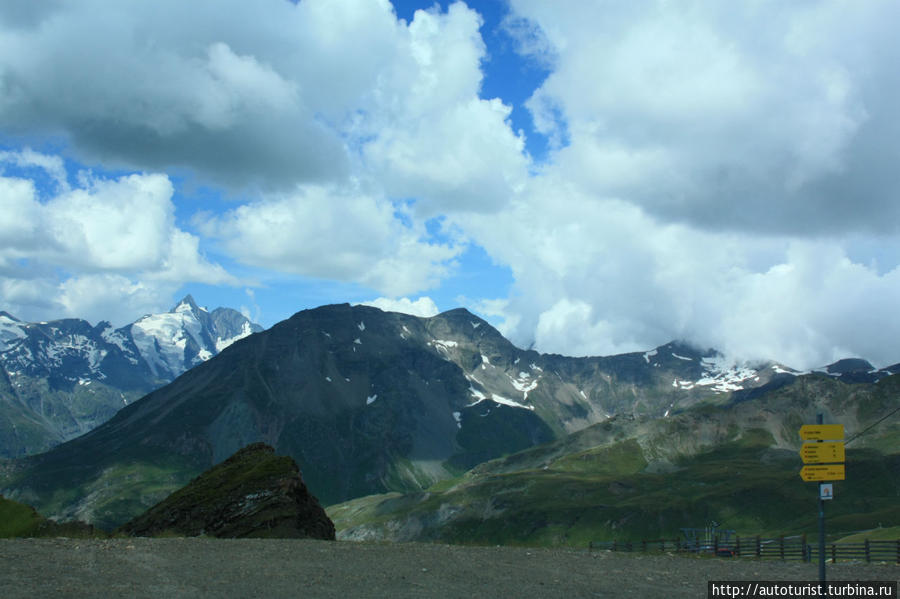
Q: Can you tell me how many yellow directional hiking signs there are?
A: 3